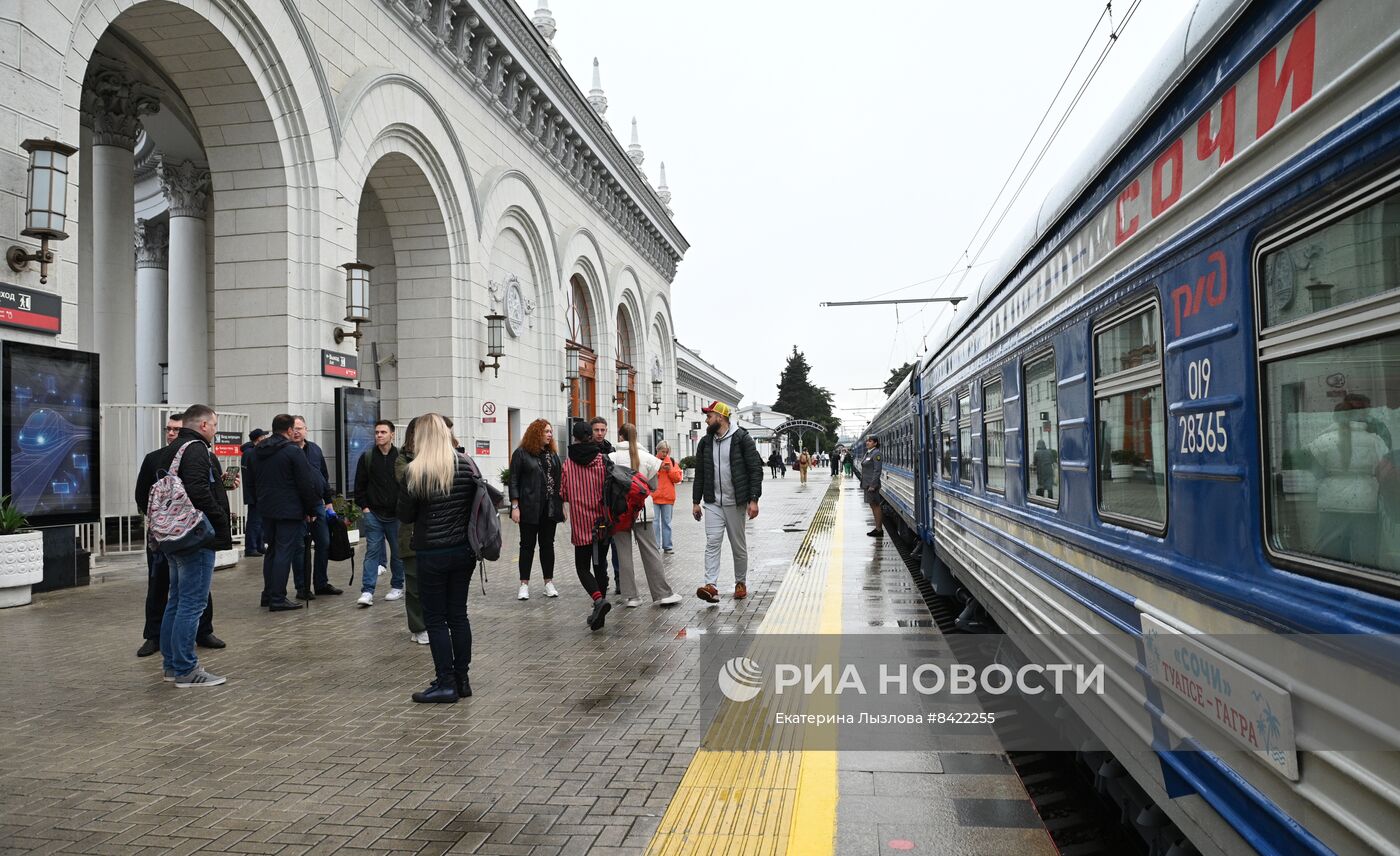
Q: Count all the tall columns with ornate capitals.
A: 3